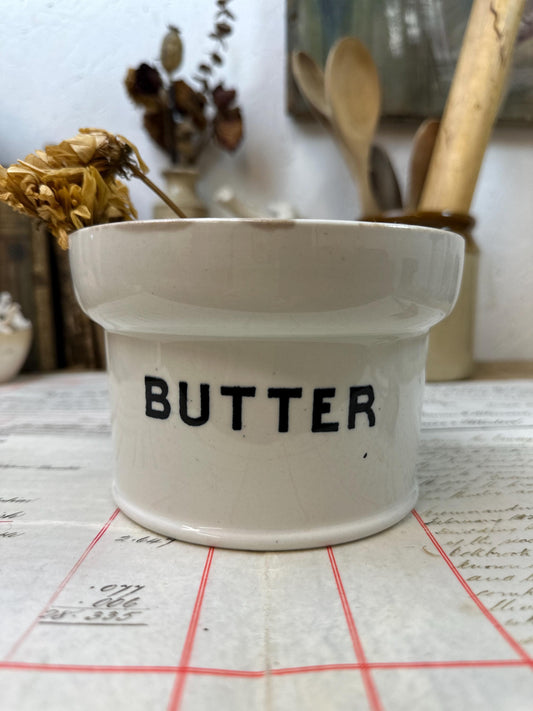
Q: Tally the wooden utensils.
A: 5